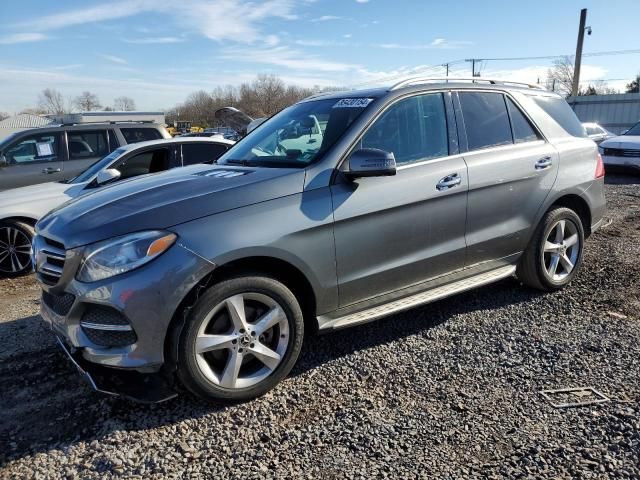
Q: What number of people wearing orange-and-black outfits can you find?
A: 0